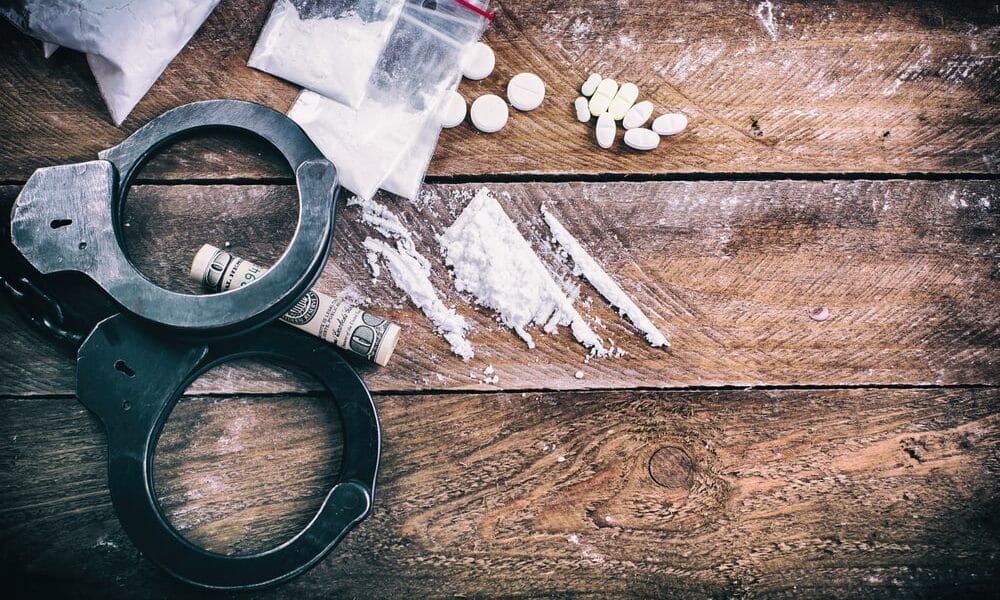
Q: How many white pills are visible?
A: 12